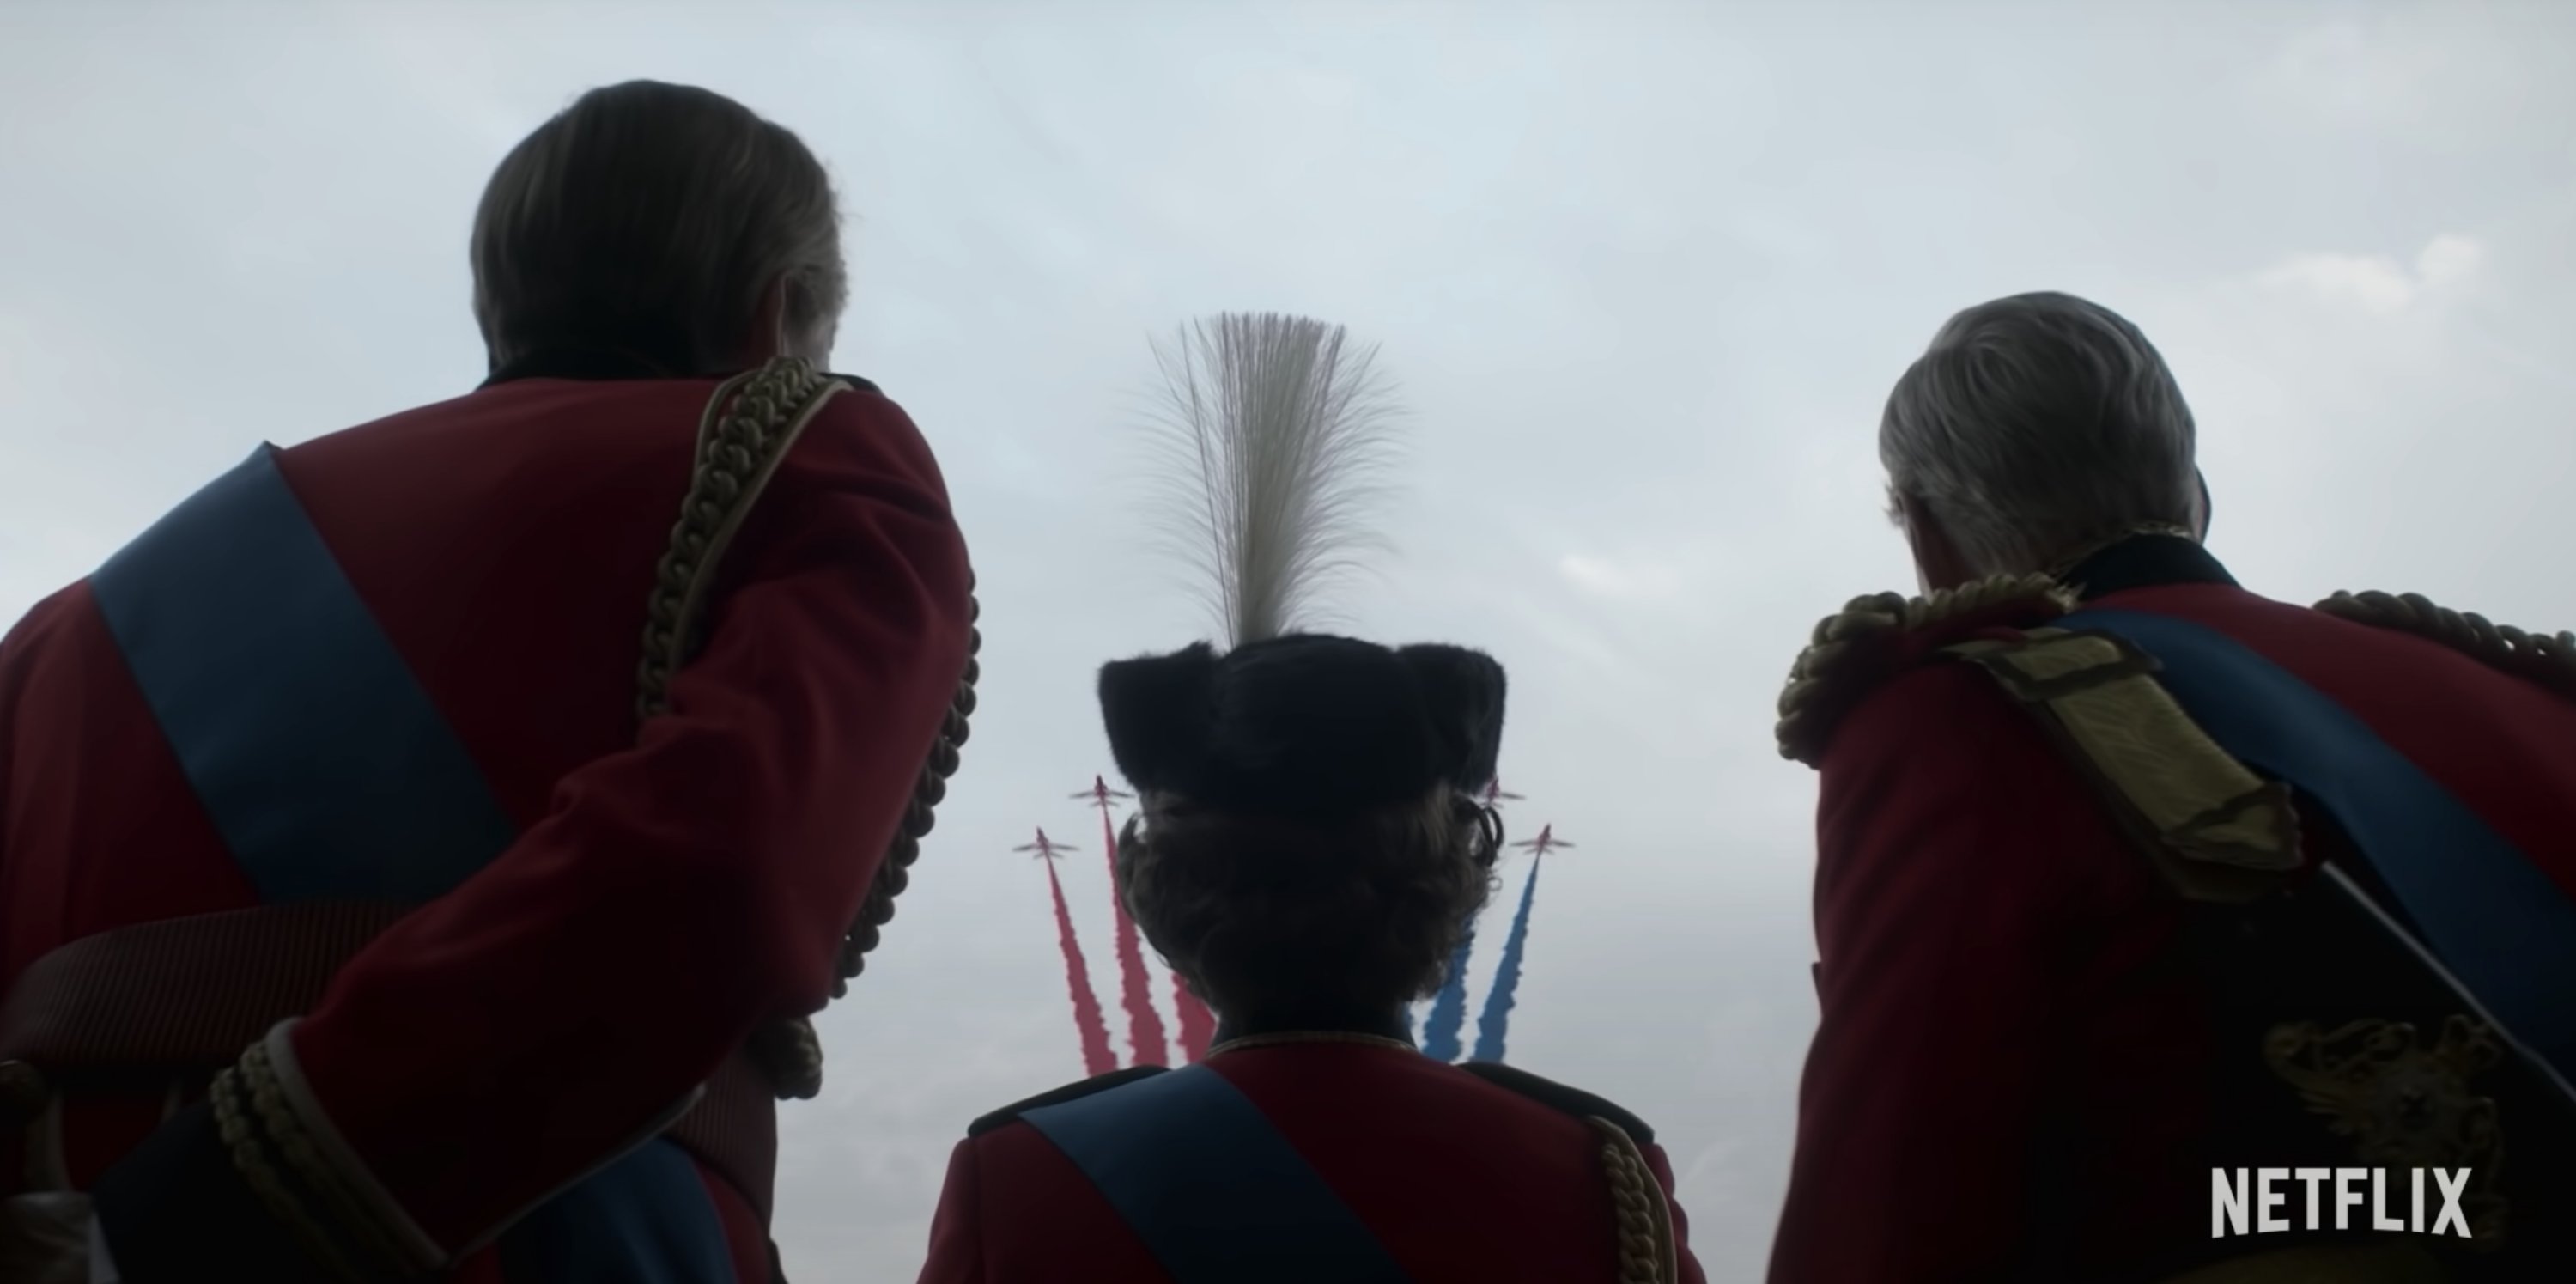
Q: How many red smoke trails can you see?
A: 3